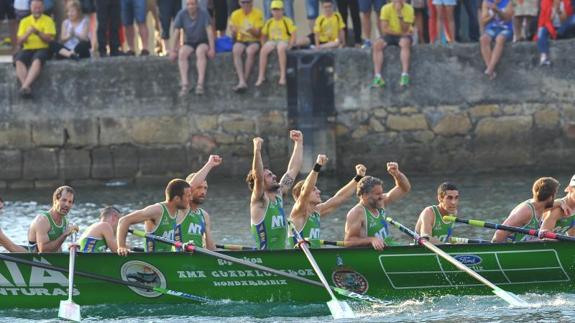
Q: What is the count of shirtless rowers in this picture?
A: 0